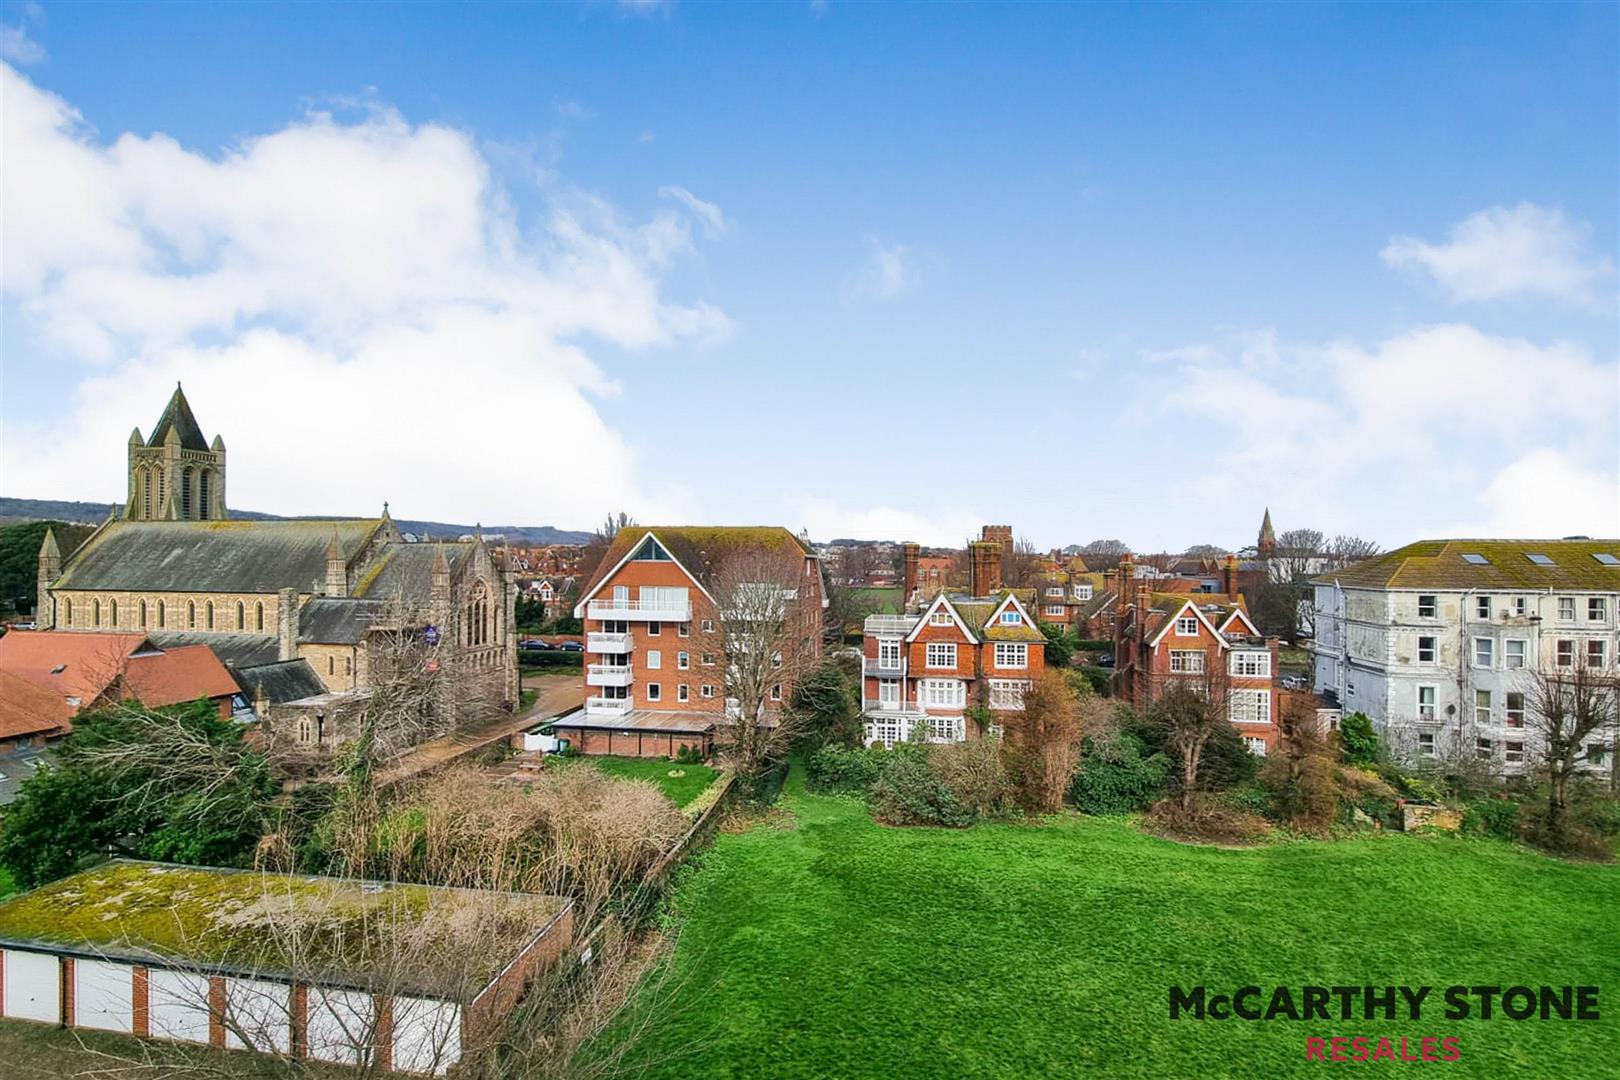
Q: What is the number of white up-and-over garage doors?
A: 6